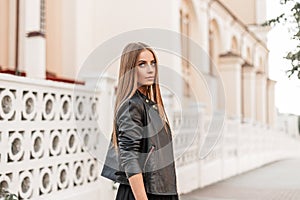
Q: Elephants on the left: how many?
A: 0